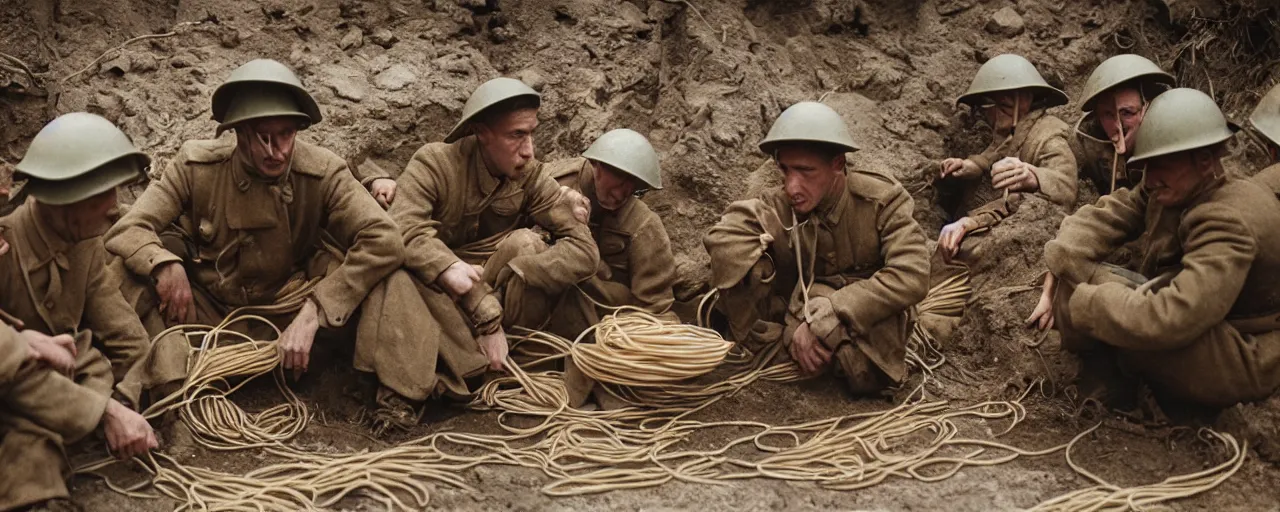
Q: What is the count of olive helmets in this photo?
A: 9